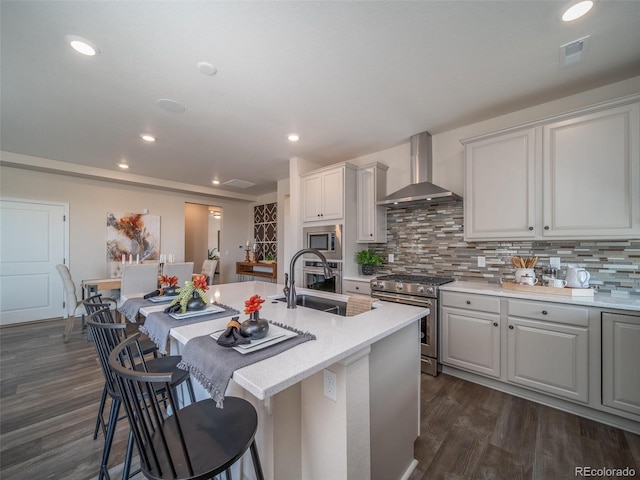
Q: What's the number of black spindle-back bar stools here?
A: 3